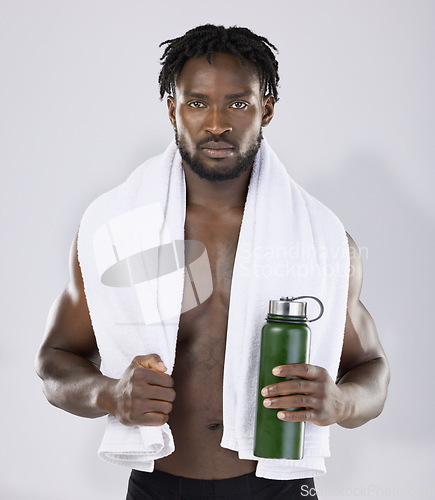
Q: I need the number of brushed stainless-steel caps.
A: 1